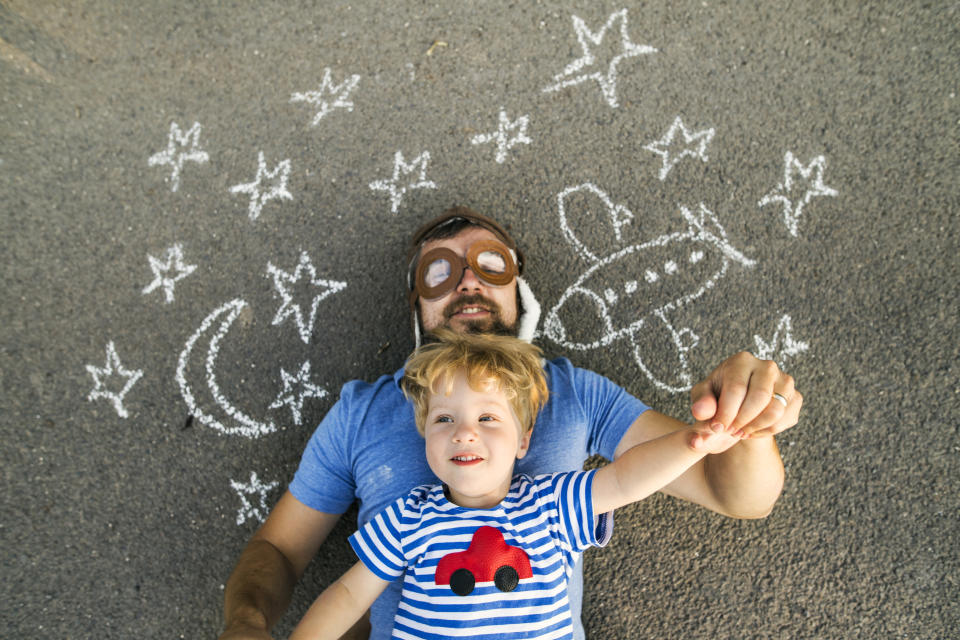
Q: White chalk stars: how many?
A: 14